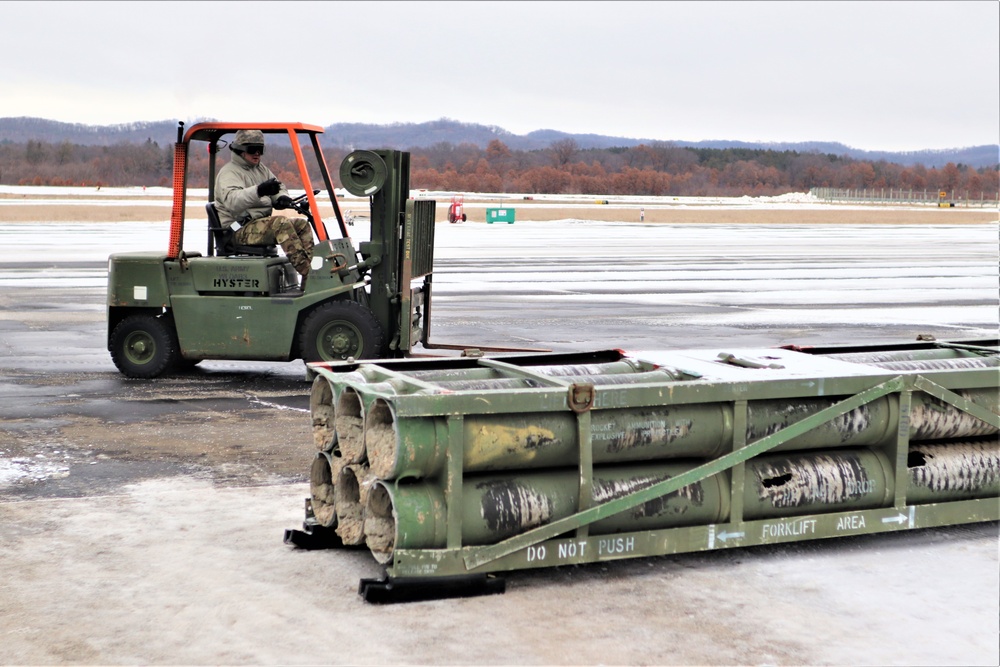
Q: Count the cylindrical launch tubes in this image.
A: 6